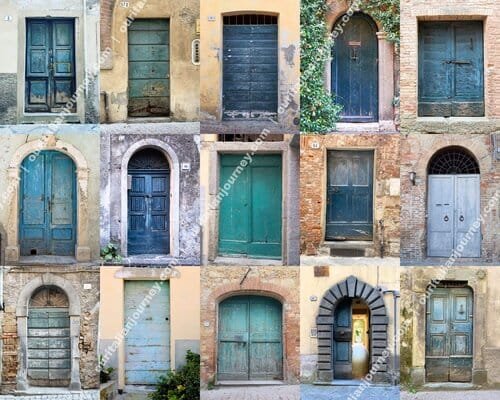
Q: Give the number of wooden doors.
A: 15